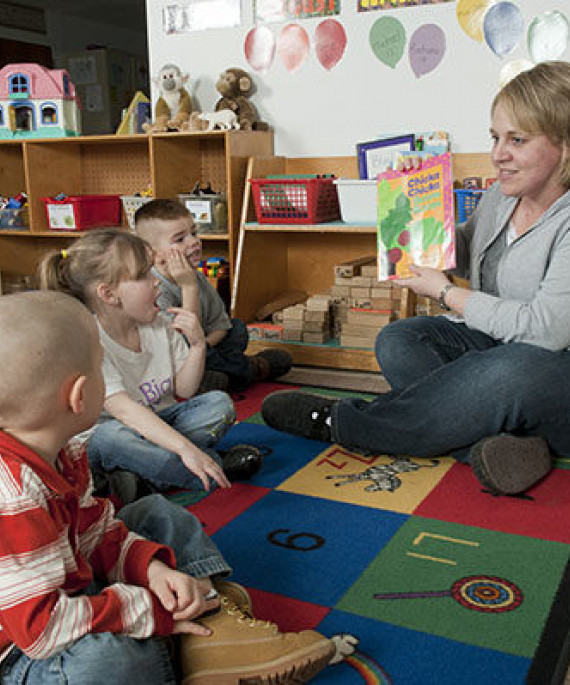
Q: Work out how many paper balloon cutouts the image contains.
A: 9